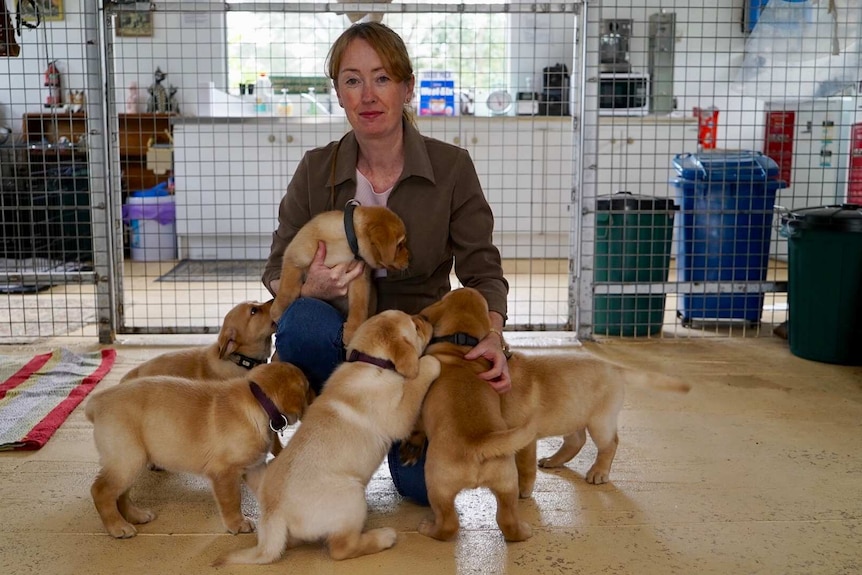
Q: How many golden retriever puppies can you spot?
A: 6